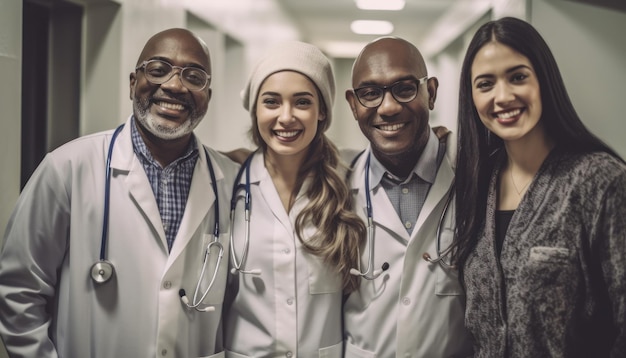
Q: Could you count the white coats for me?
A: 3